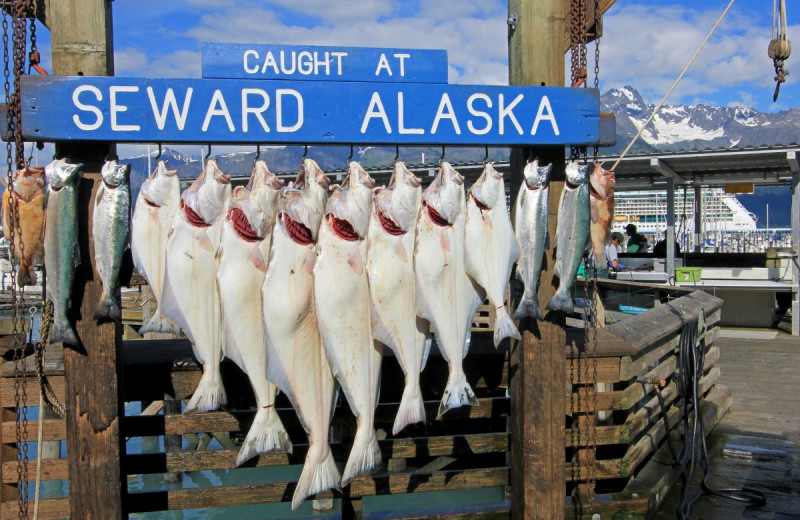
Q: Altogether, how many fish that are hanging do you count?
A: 14